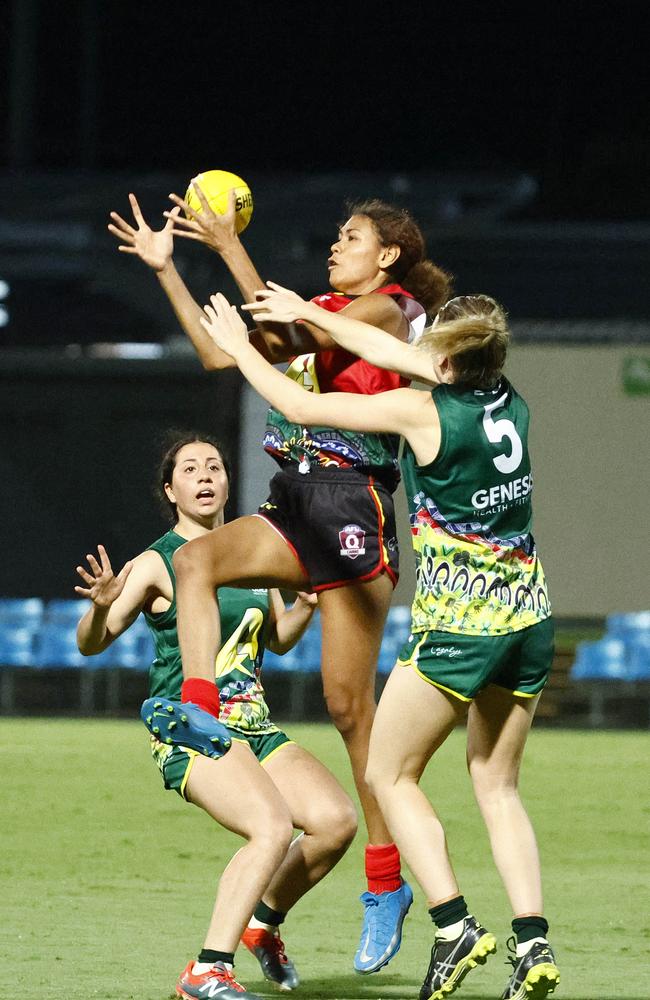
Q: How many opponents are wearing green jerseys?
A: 2